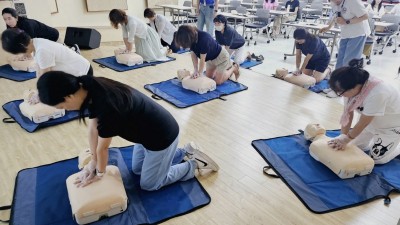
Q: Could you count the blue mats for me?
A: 9